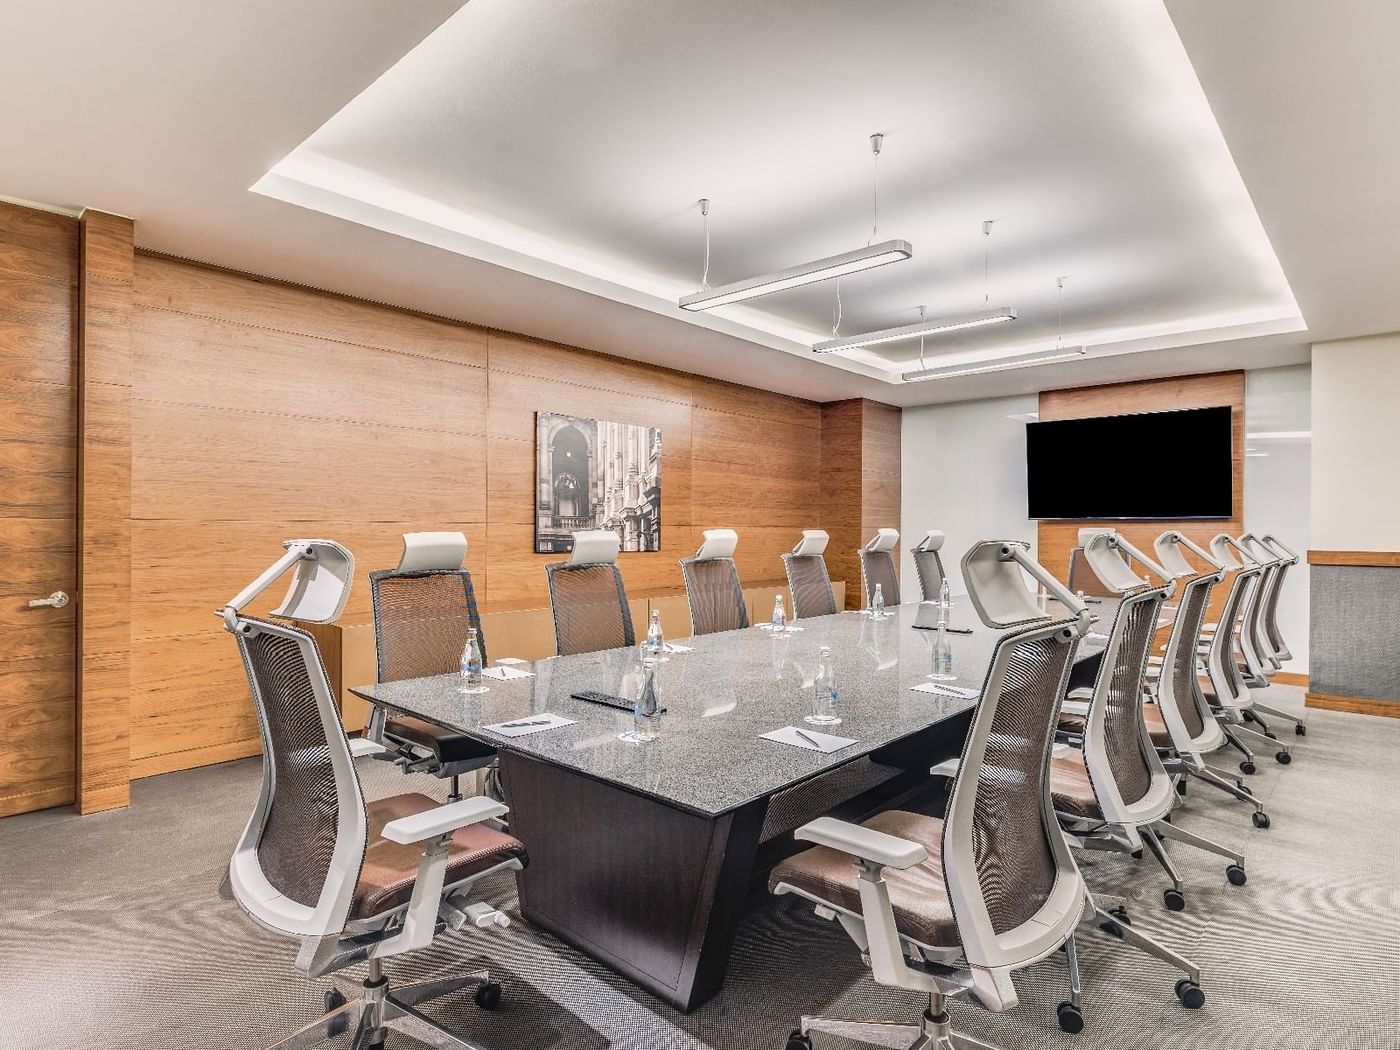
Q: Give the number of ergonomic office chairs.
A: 14